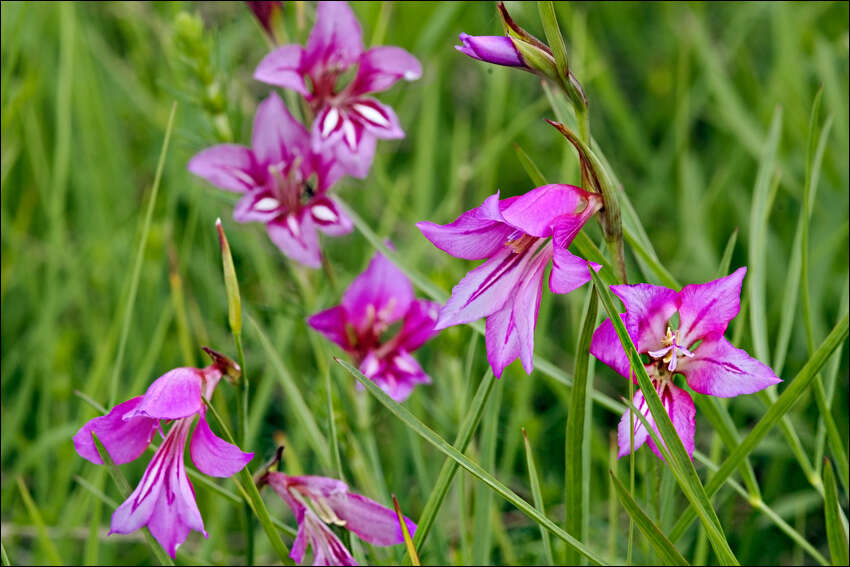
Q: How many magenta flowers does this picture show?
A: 7